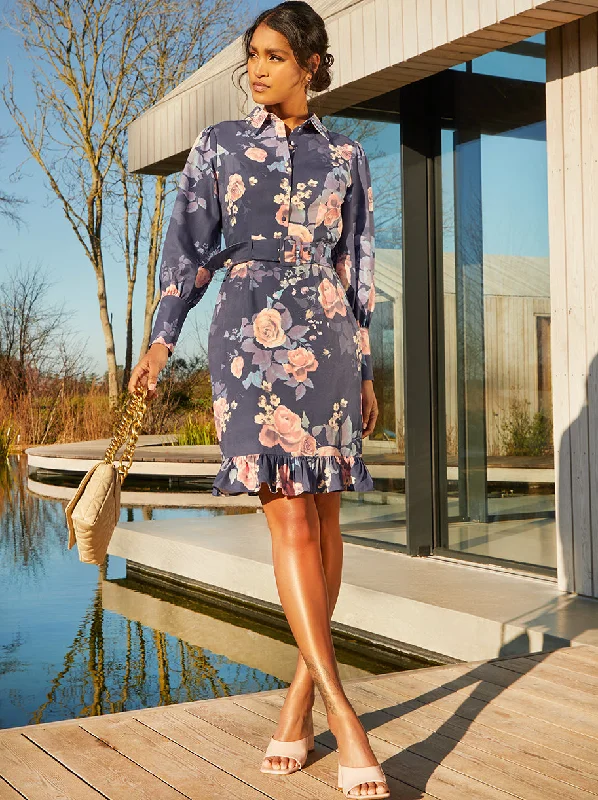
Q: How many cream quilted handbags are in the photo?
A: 1